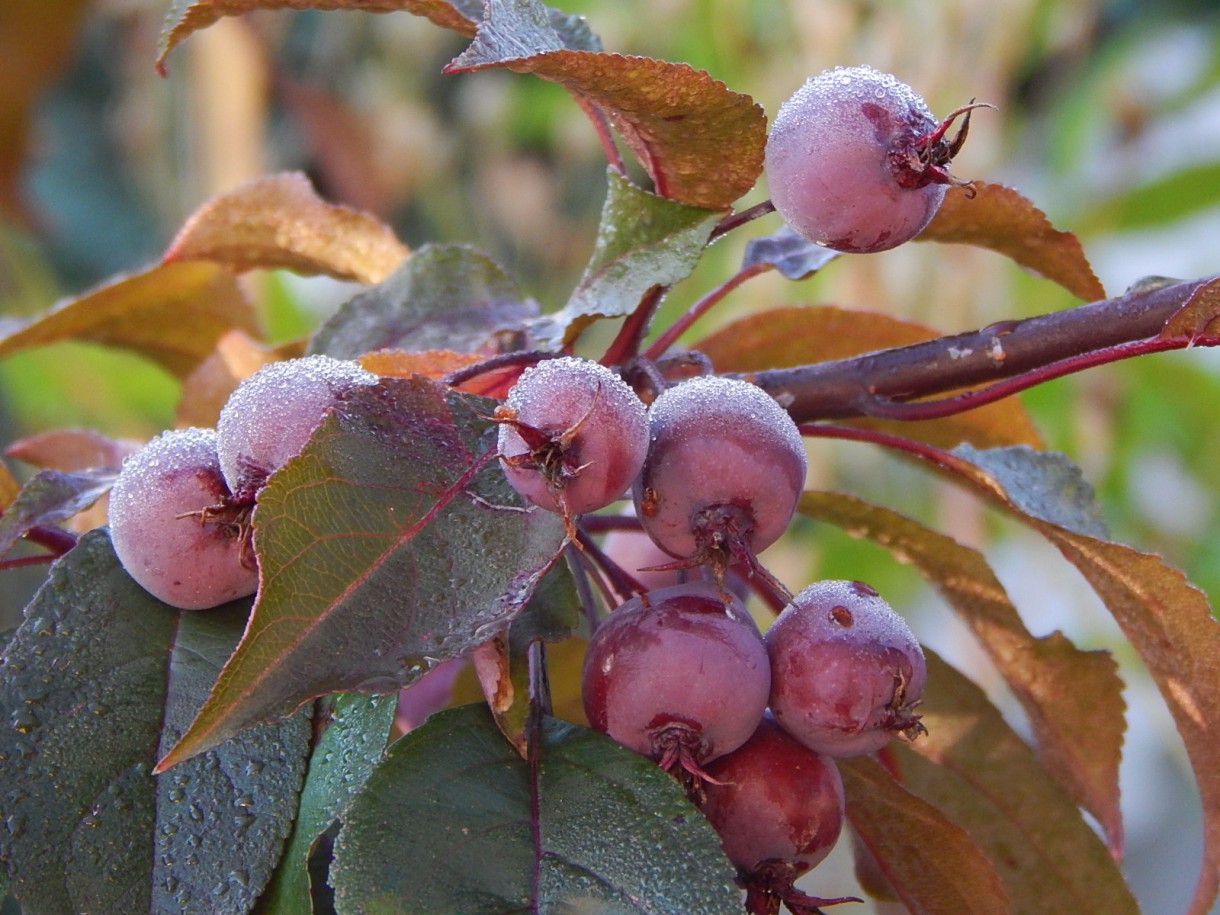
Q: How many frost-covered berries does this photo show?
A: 6